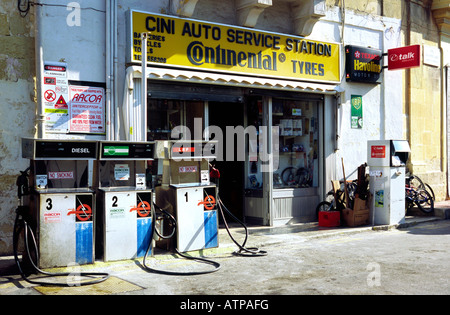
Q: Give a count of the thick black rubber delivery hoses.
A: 3